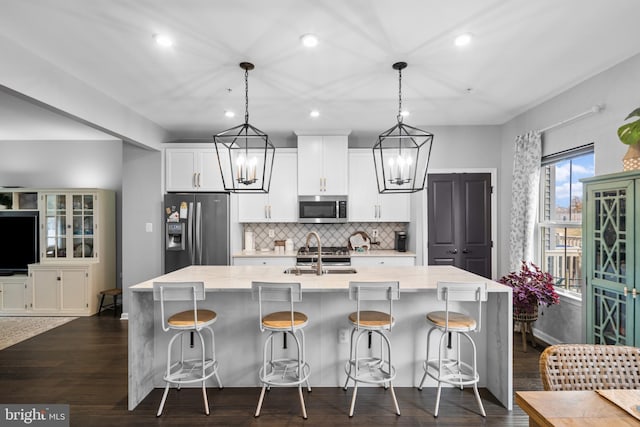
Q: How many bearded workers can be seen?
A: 0